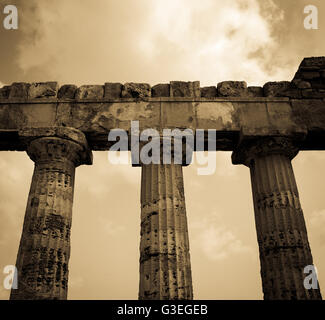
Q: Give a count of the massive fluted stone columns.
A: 3